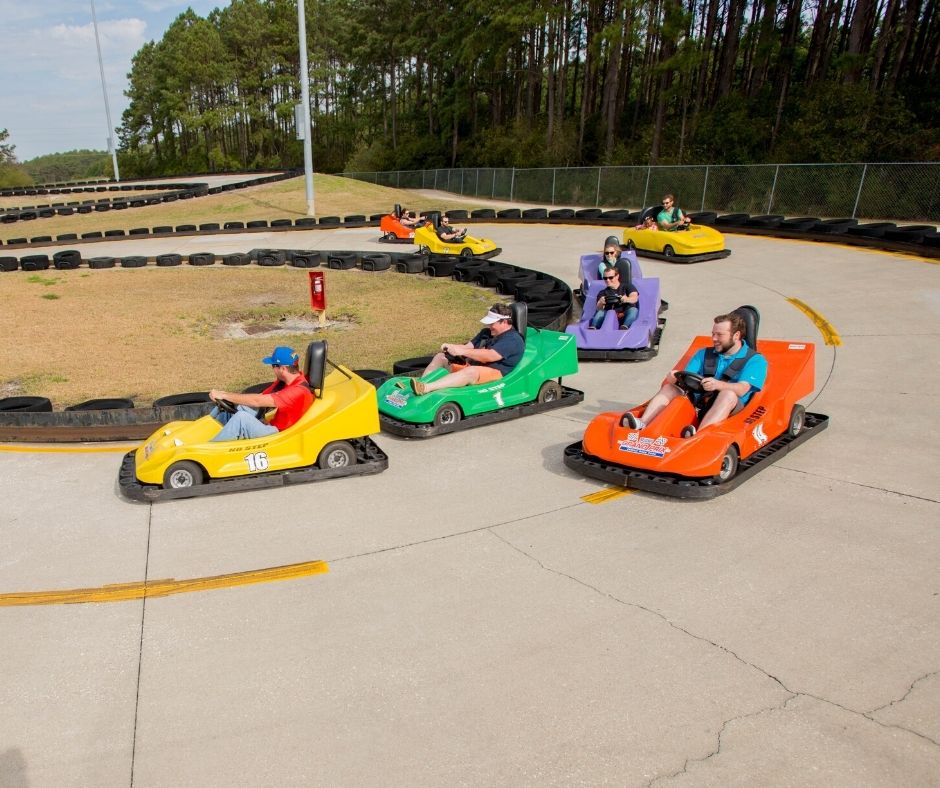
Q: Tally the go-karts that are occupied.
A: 8